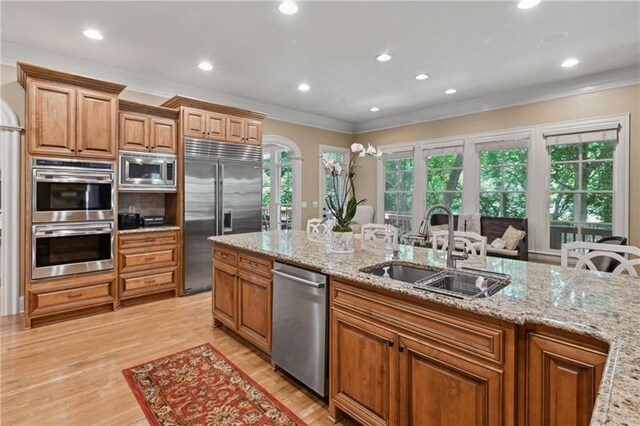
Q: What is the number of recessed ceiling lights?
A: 10